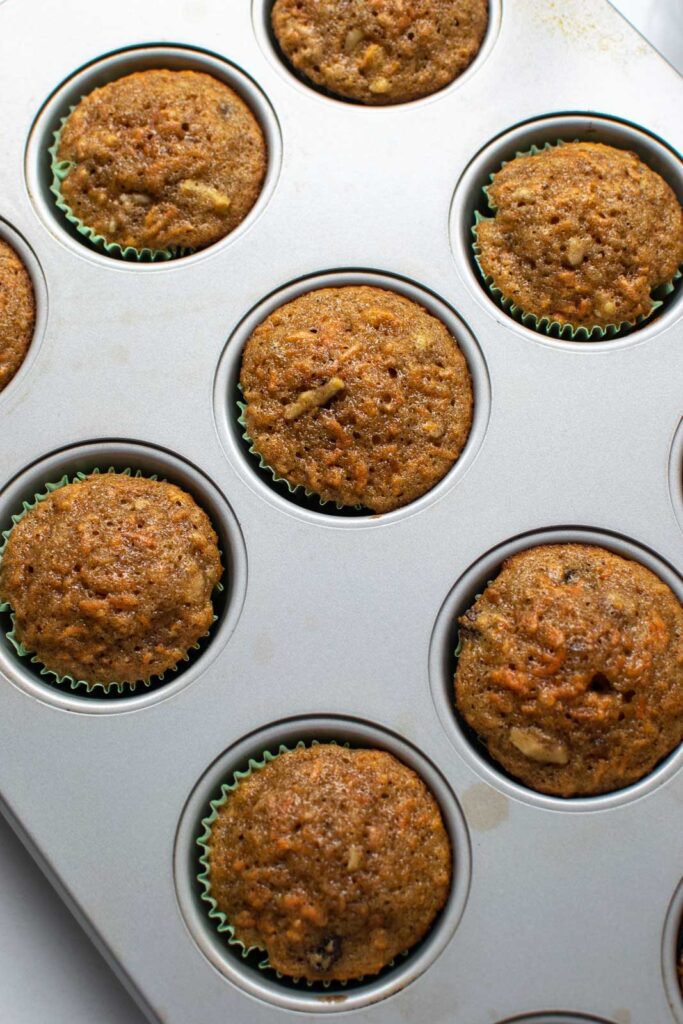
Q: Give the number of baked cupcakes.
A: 8